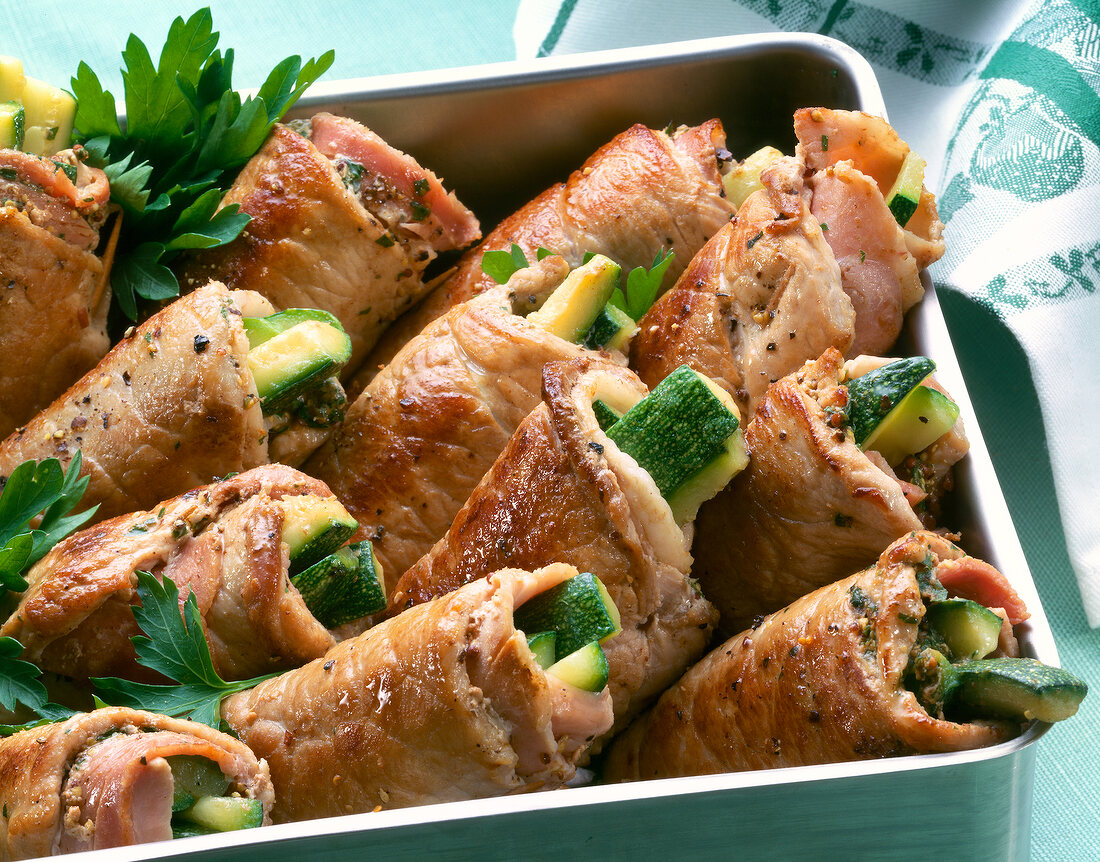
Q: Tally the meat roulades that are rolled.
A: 12